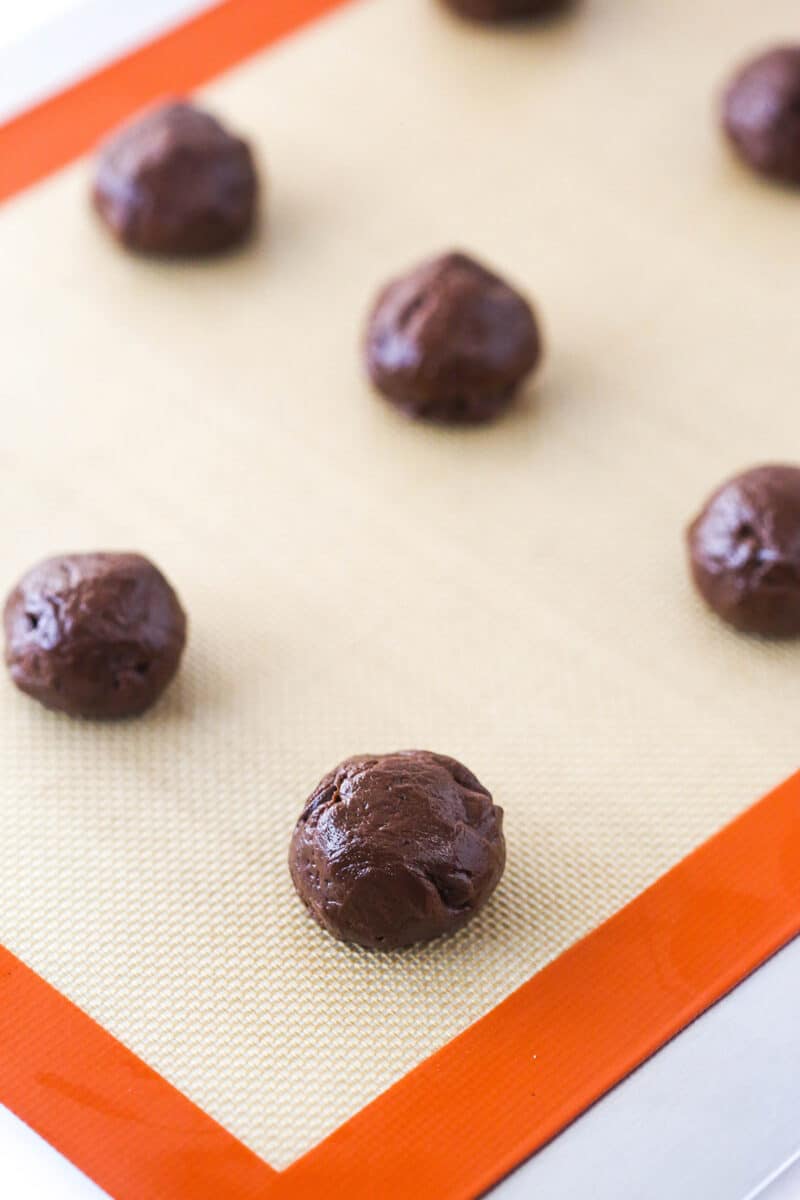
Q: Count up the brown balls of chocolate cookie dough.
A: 7